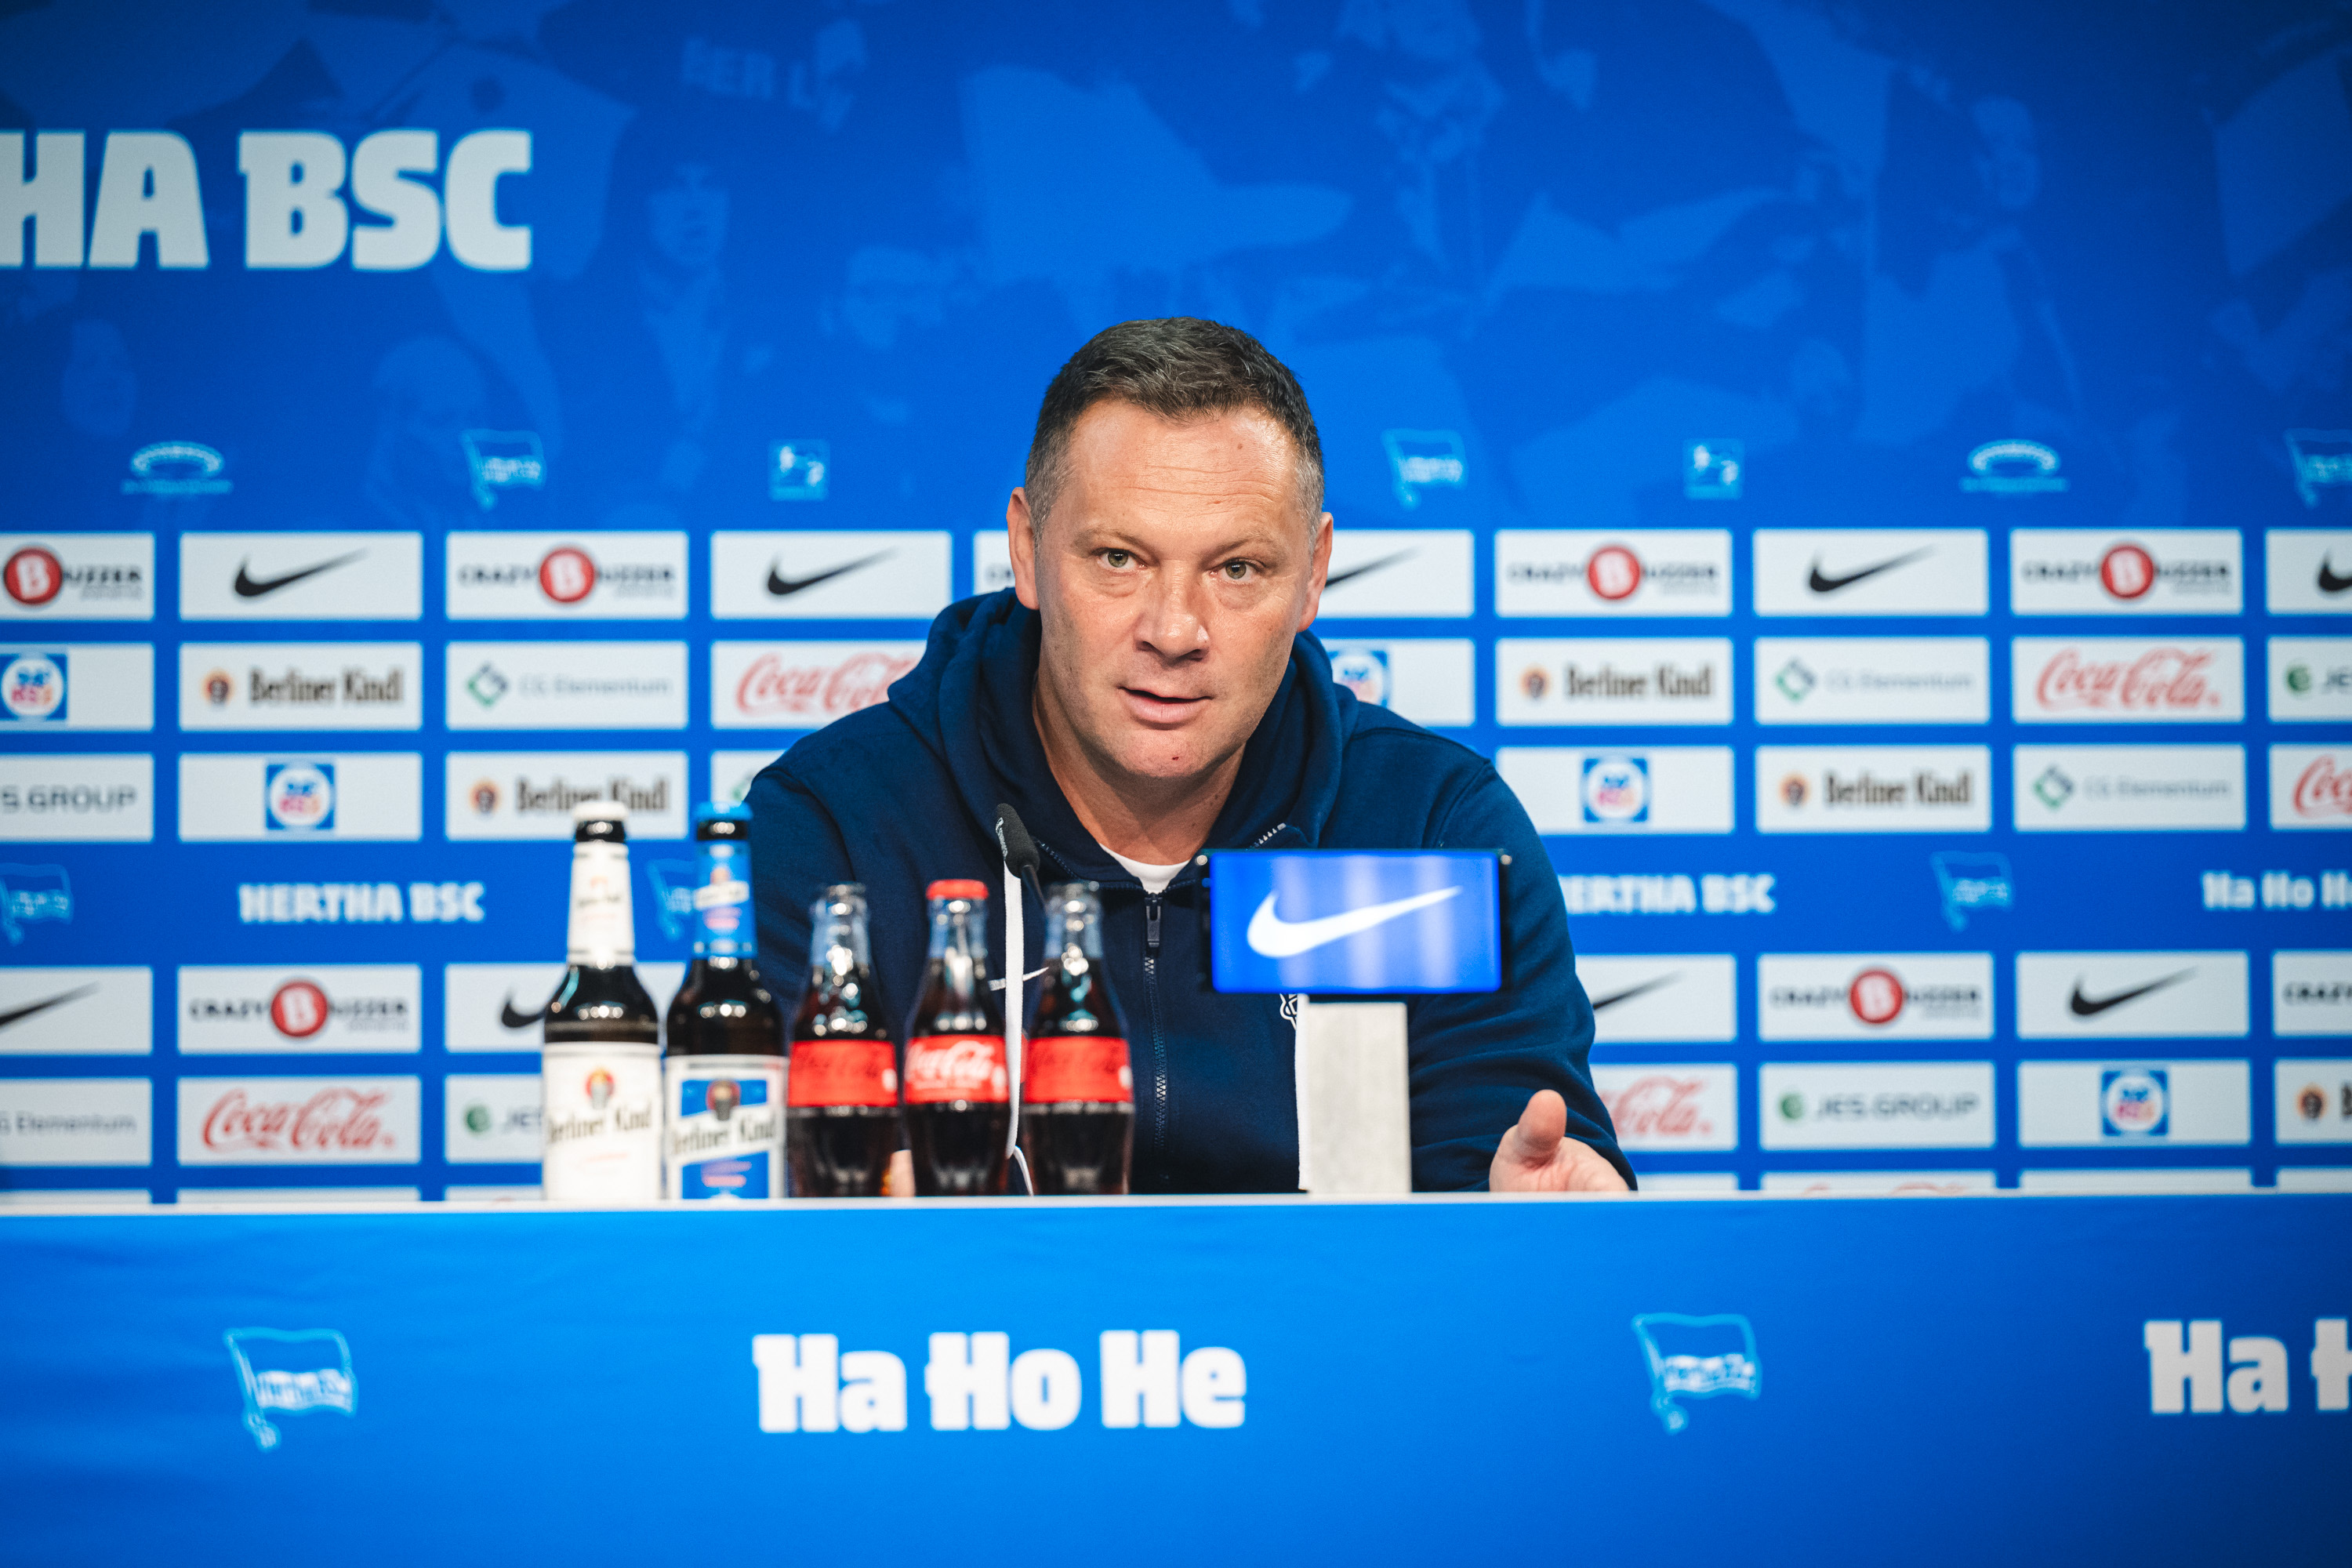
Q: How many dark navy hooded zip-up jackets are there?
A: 1